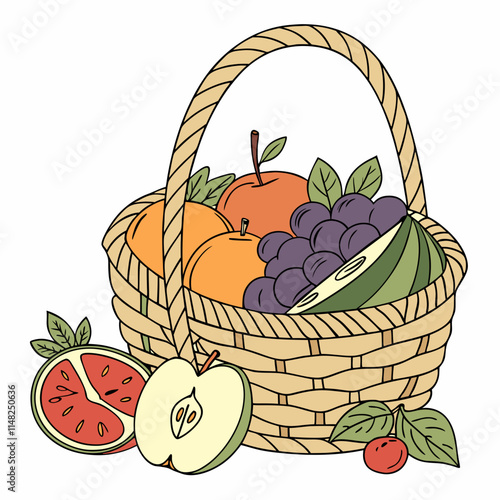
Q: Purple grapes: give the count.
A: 11